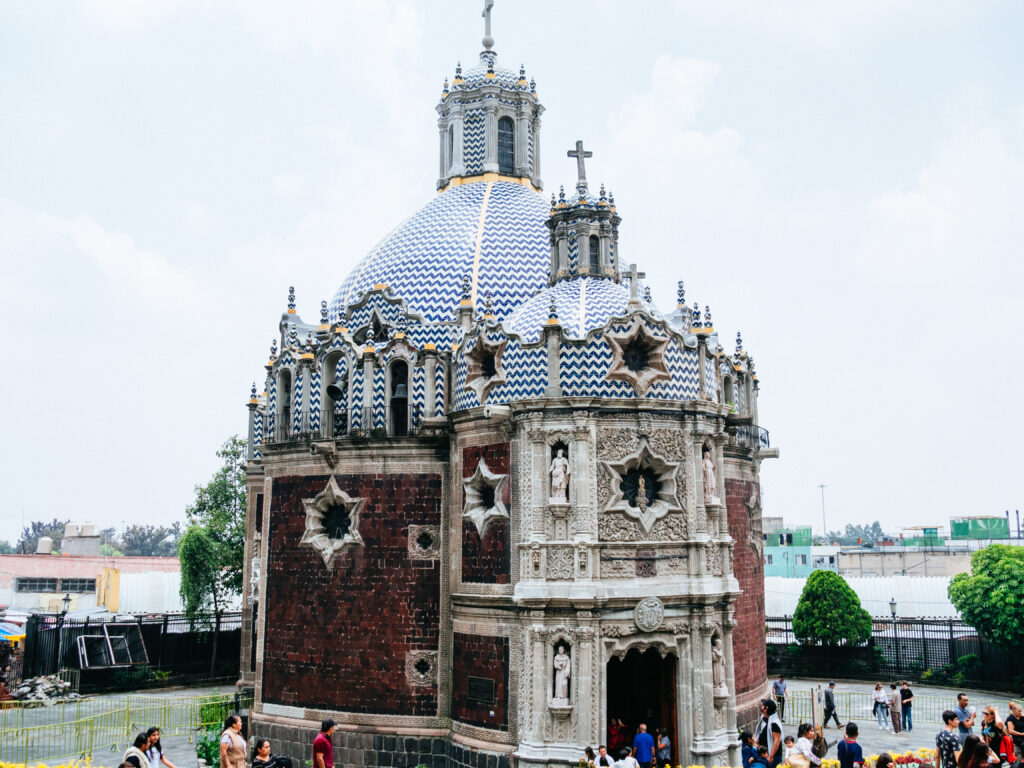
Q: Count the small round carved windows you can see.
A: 2